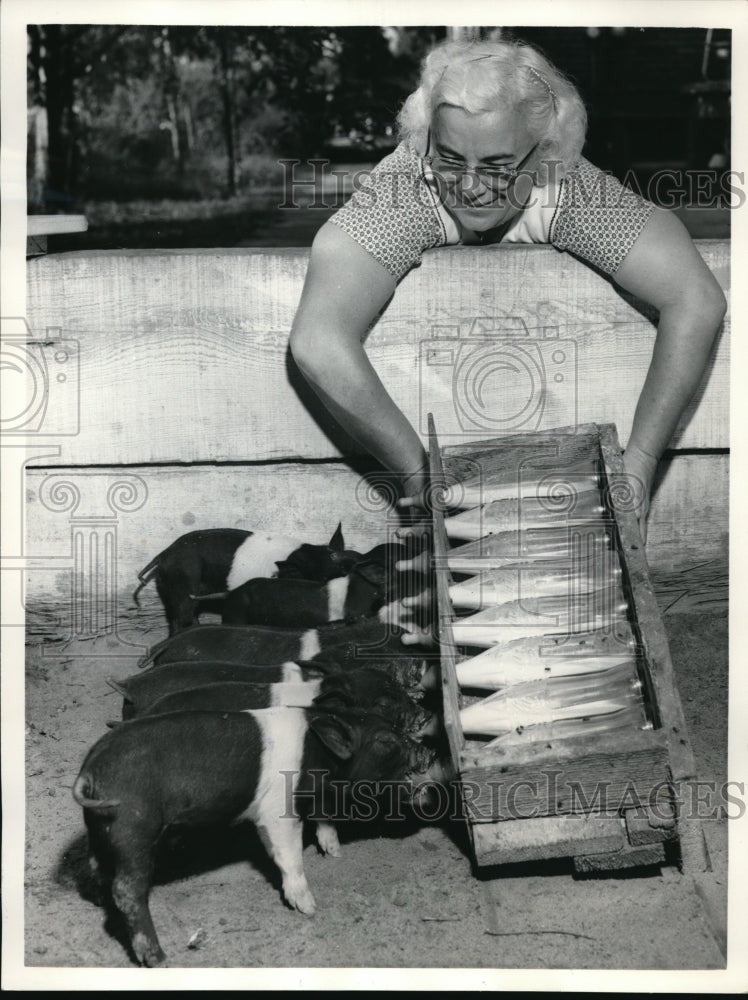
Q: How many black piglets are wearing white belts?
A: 6